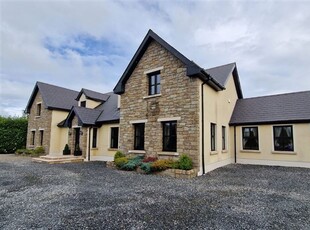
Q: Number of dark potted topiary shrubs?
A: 2